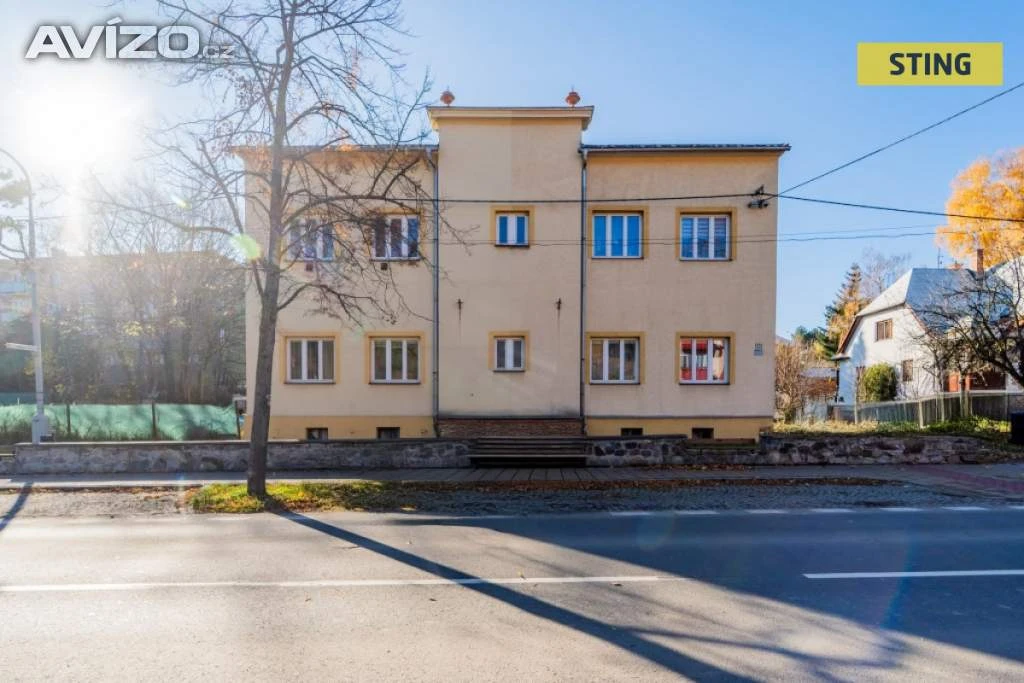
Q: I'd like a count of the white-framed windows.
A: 10